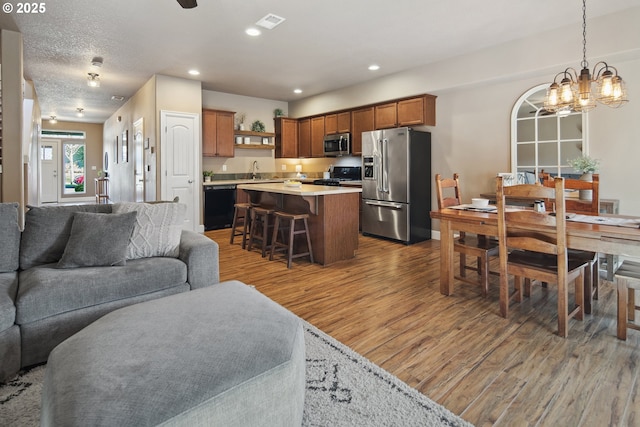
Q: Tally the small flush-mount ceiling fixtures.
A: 3